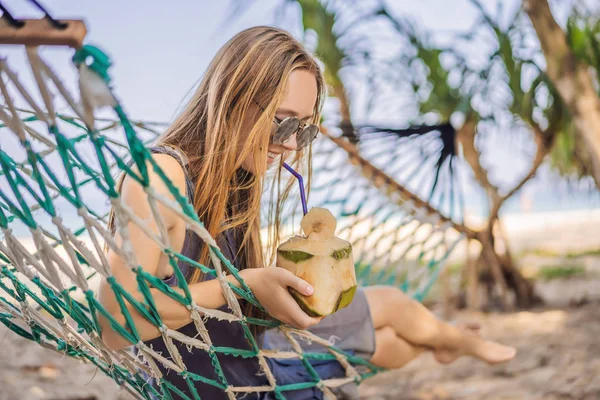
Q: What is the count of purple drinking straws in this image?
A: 1